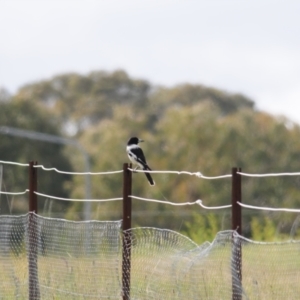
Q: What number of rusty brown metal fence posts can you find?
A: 3